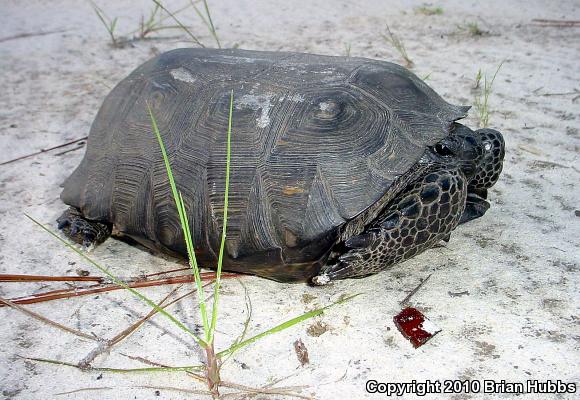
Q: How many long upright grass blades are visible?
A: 2